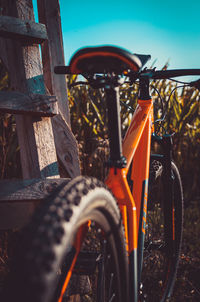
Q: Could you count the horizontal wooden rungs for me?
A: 3